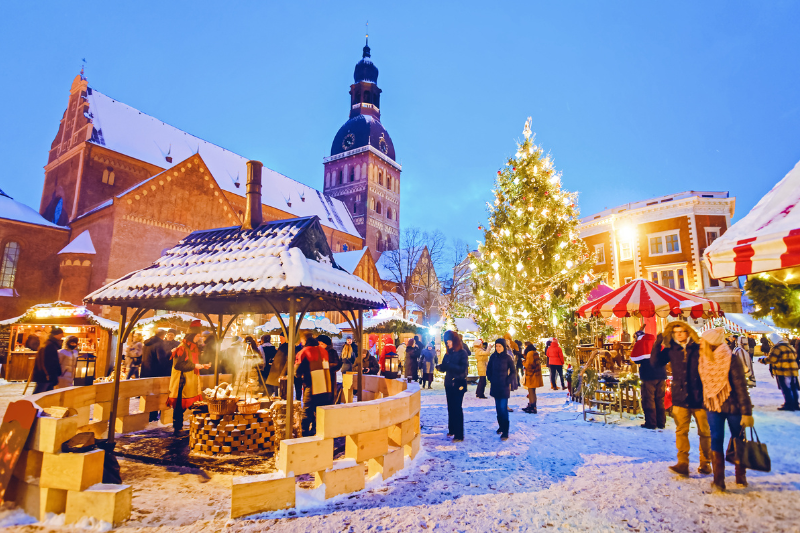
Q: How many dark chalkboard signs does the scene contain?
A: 1